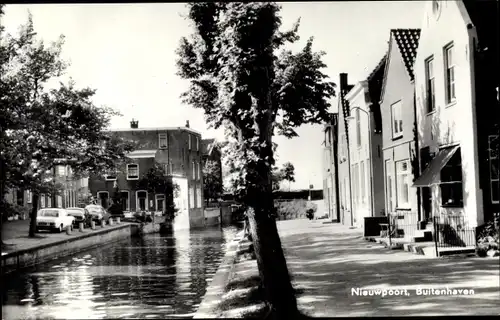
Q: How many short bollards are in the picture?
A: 6